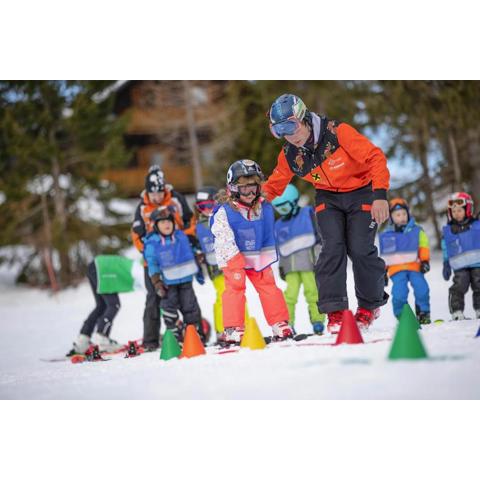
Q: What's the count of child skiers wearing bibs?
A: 6